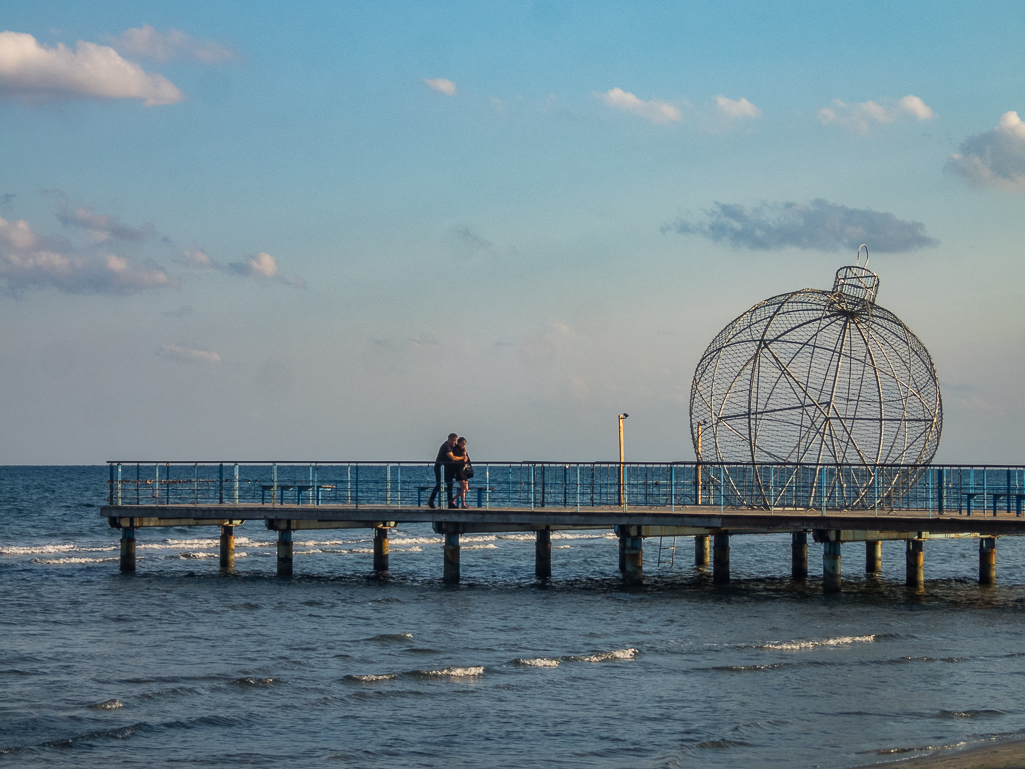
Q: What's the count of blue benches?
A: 3